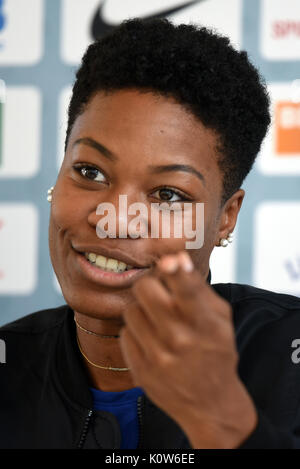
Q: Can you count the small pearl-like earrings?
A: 6